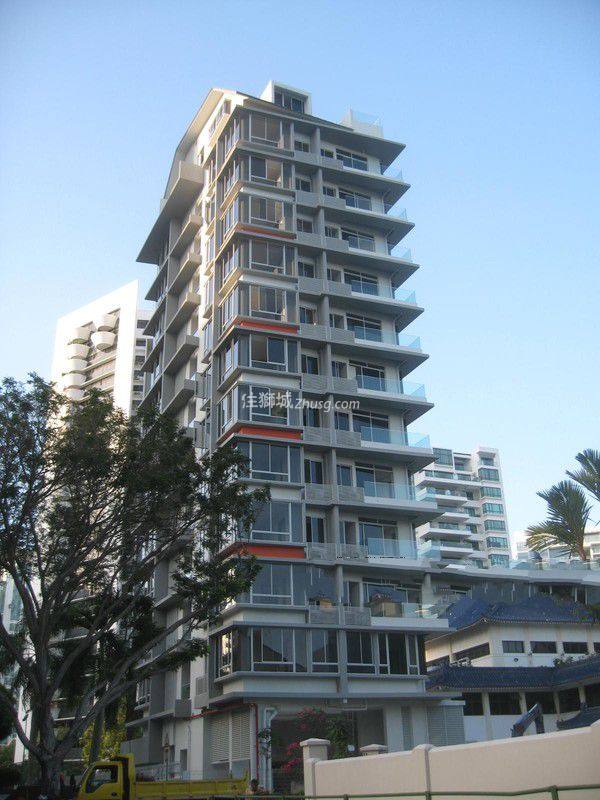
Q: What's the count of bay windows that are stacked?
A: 11